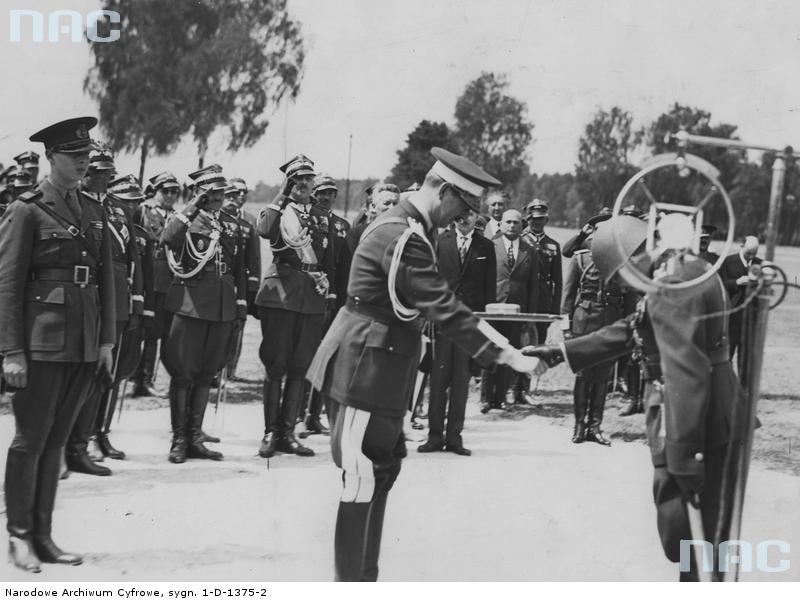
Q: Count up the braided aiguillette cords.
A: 3